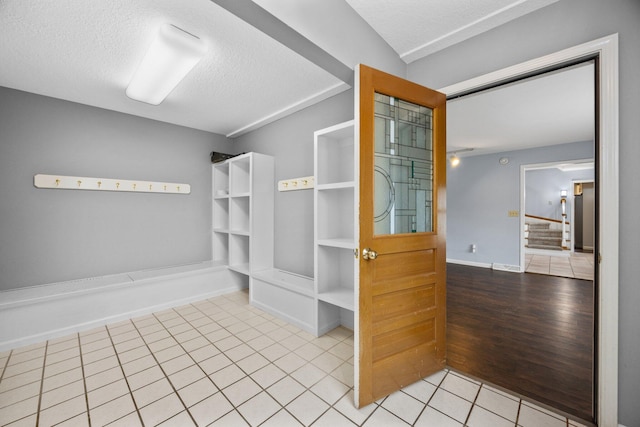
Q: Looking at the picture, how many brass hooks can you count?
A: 11